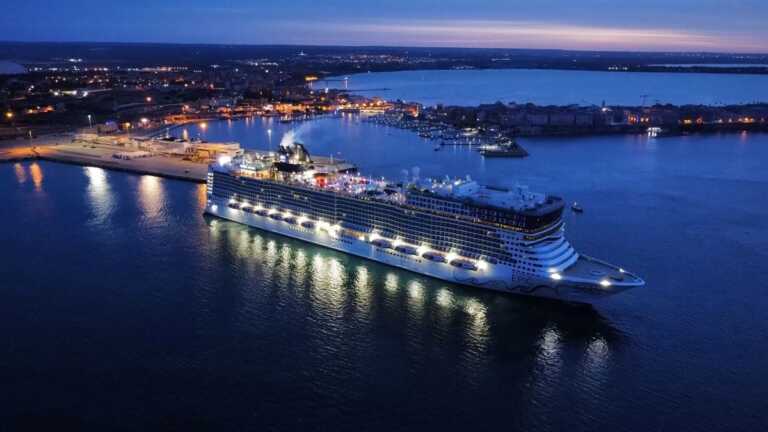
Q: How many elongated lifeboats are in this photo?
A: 10